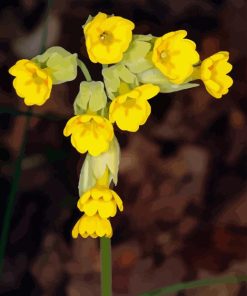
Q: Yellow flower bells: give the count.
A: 8